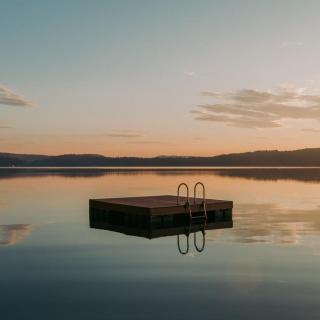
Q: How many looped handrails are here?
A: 2